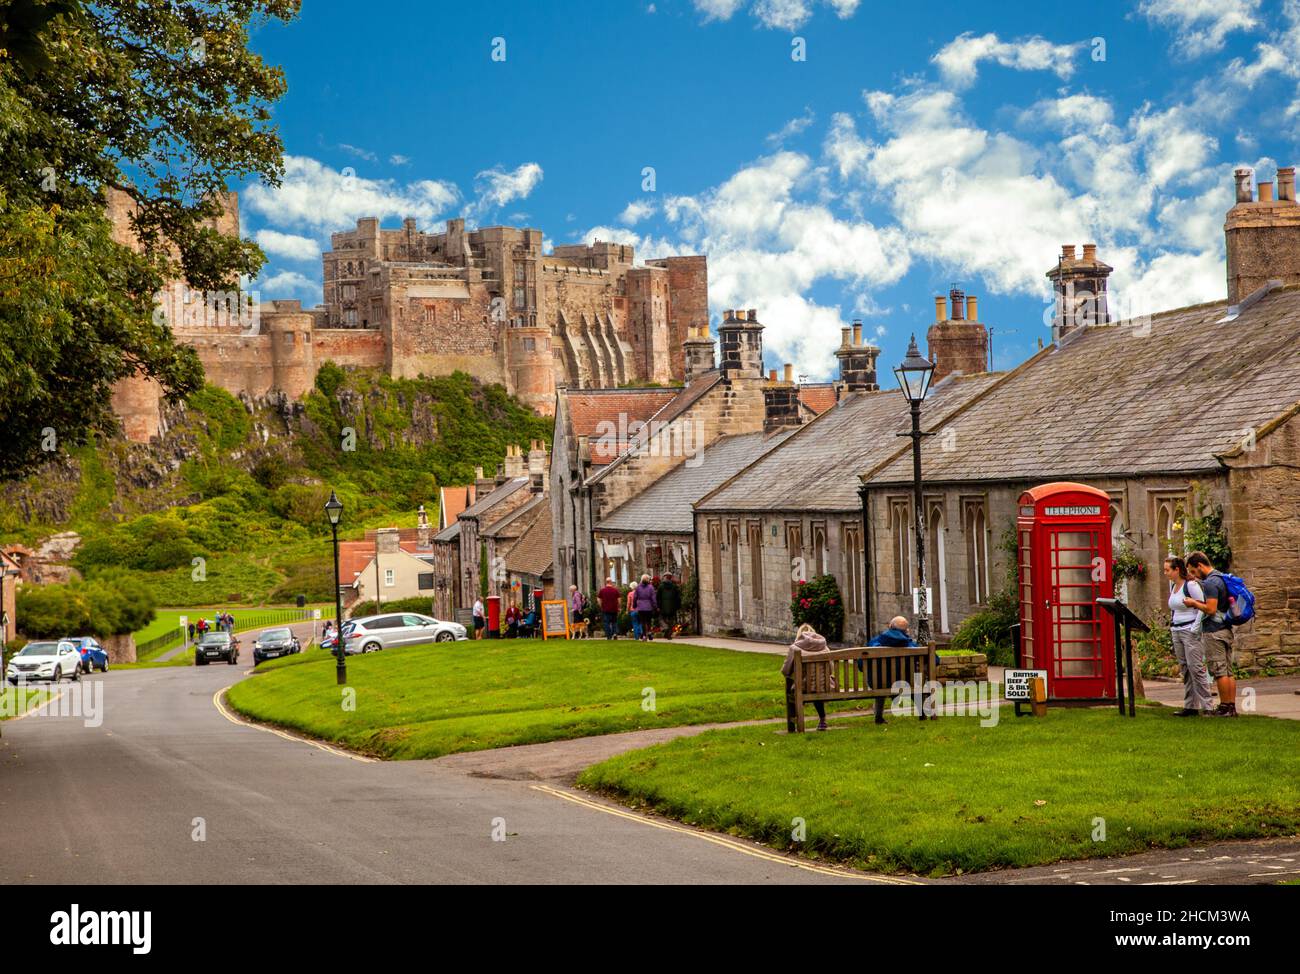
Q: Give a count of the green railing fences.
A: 1